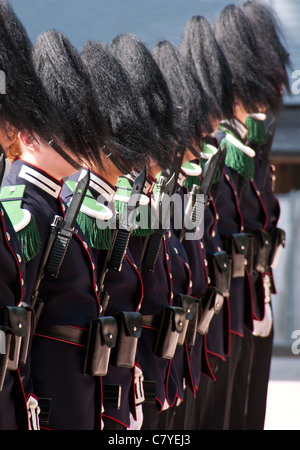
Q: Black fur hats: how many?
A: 8